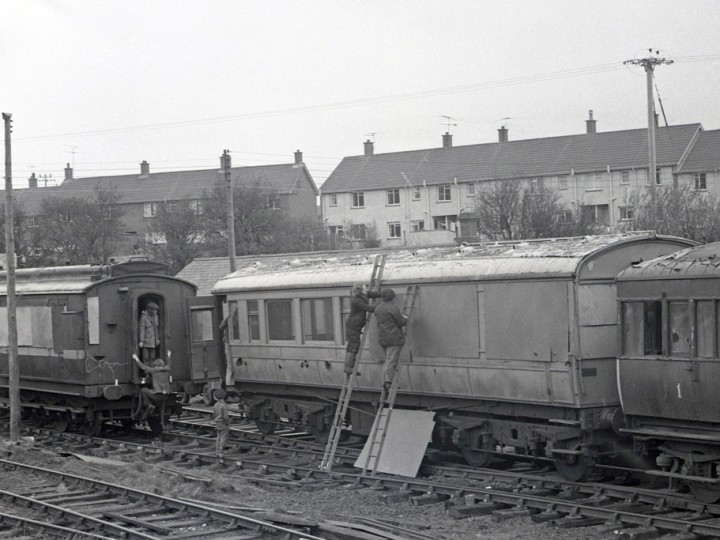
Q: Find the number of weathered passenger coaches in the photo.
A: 3